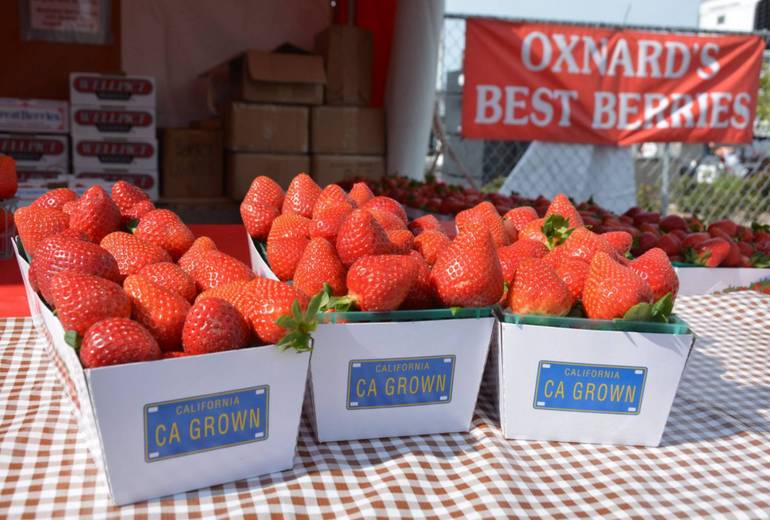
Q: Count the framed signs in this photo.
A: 1